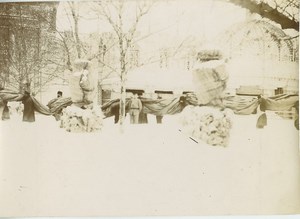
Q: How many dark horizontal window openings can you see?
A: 3